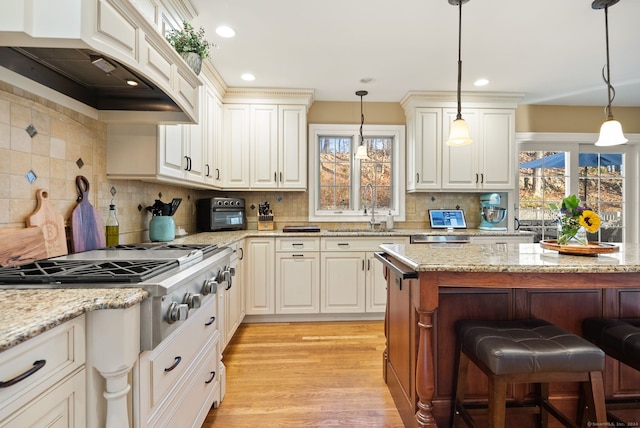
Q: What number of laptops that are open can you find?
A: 1